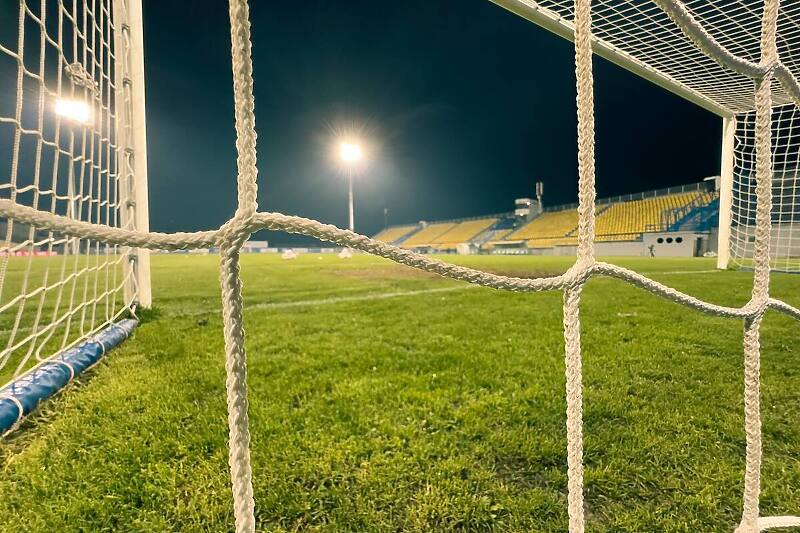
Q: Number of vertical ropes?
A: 3